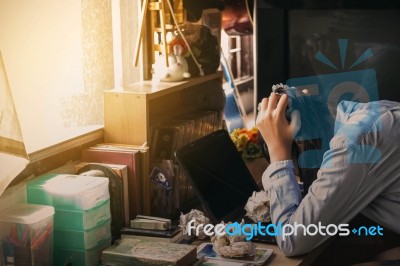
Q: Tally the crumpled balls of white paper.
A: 3